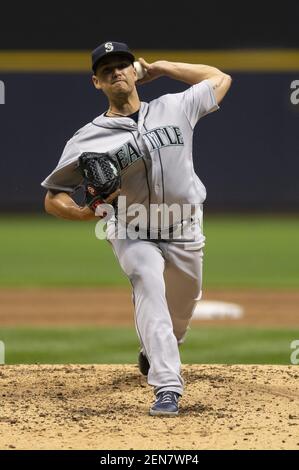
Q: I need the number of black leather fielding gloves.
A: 1